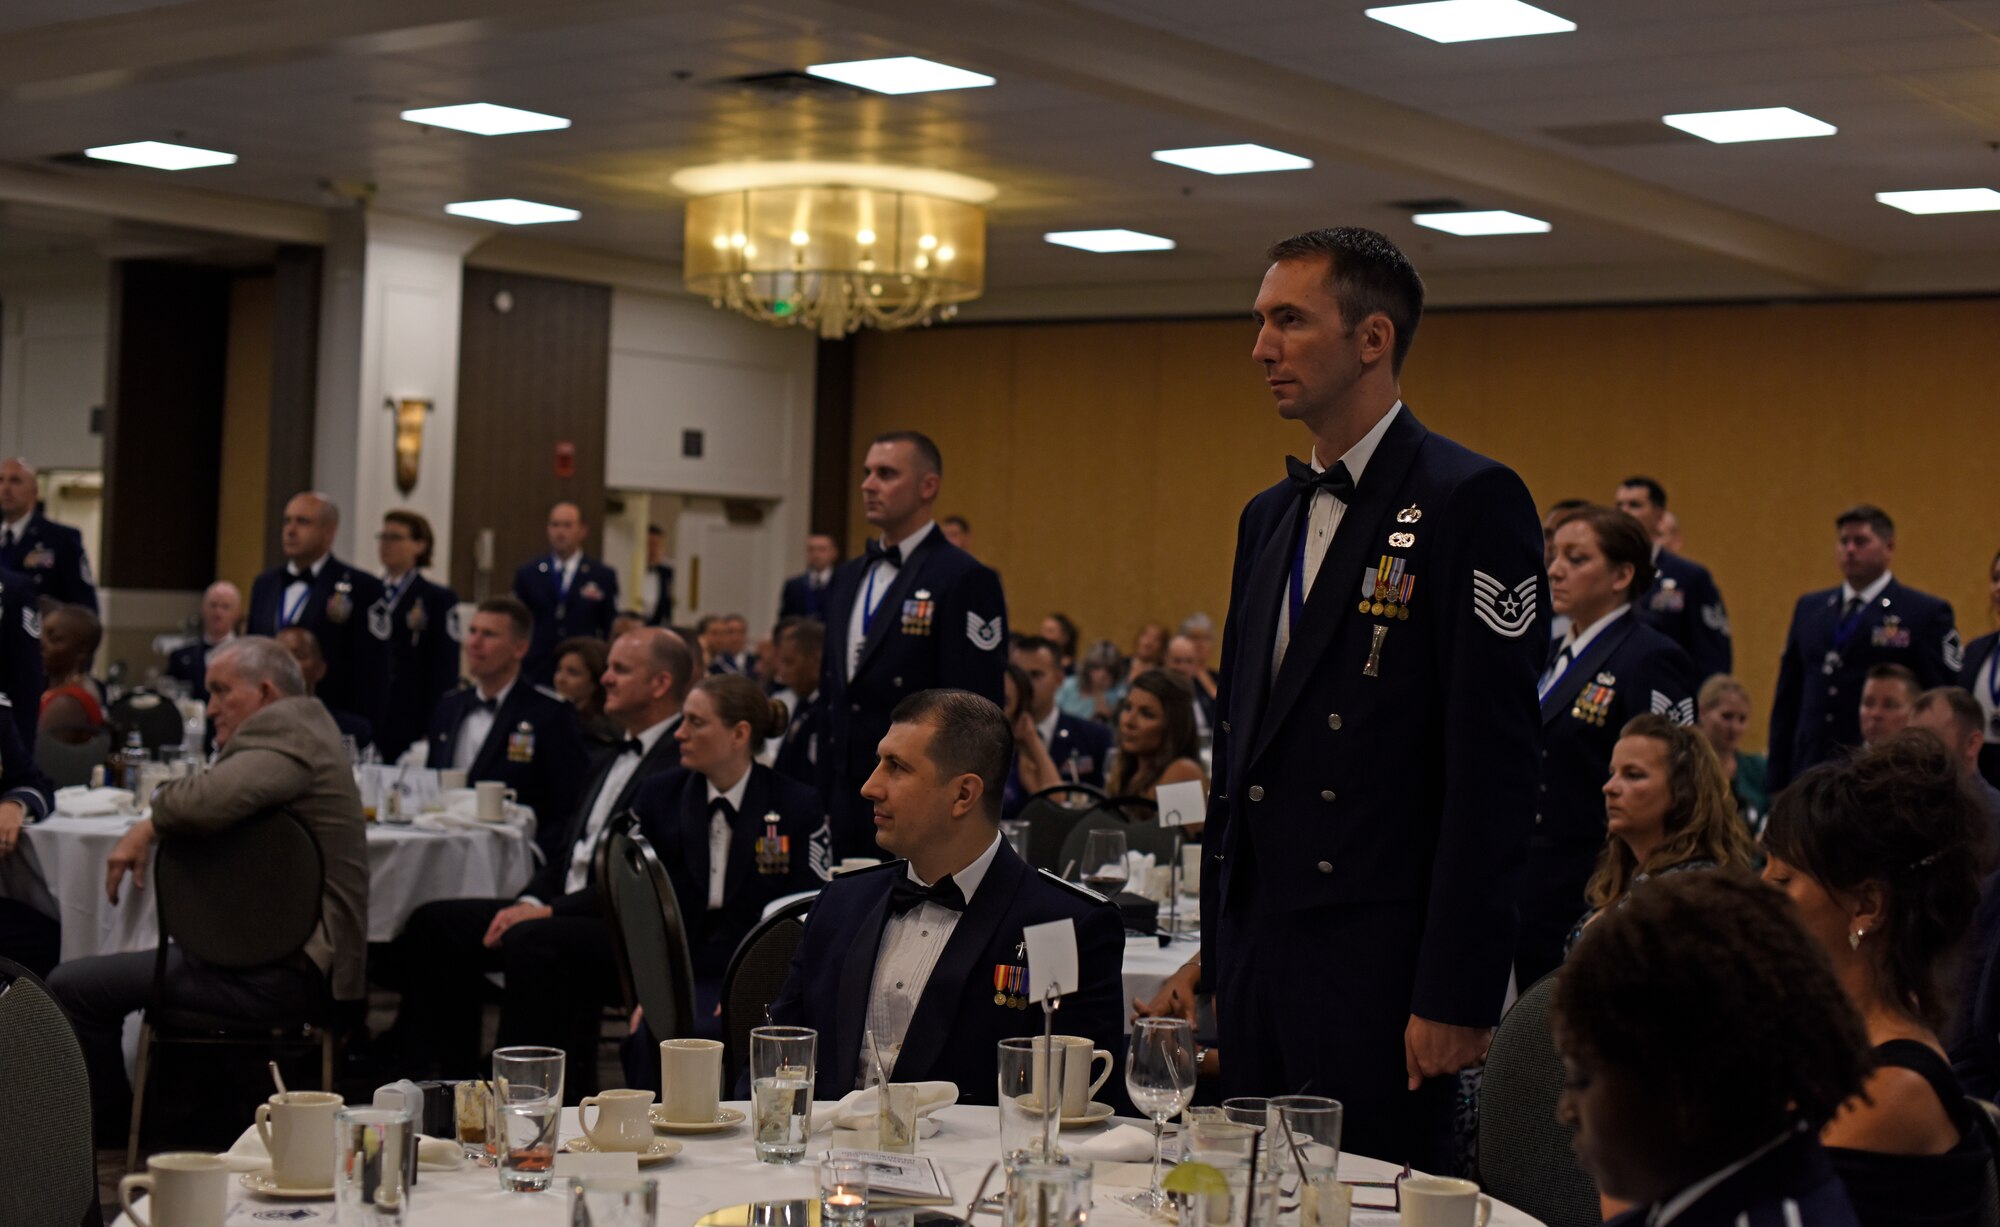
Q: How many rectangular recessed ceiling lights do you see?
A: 10